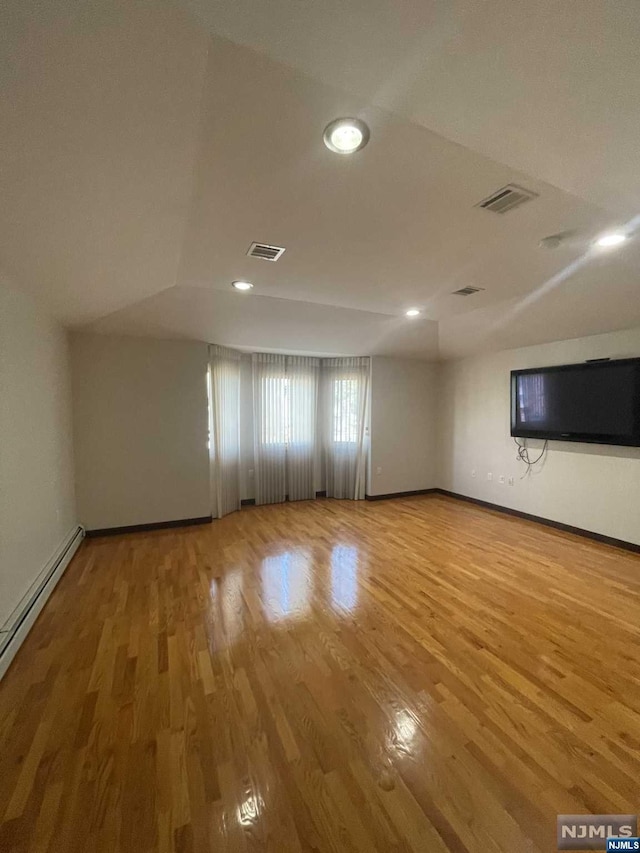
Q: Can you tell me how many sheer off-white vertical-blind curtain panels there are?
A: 4